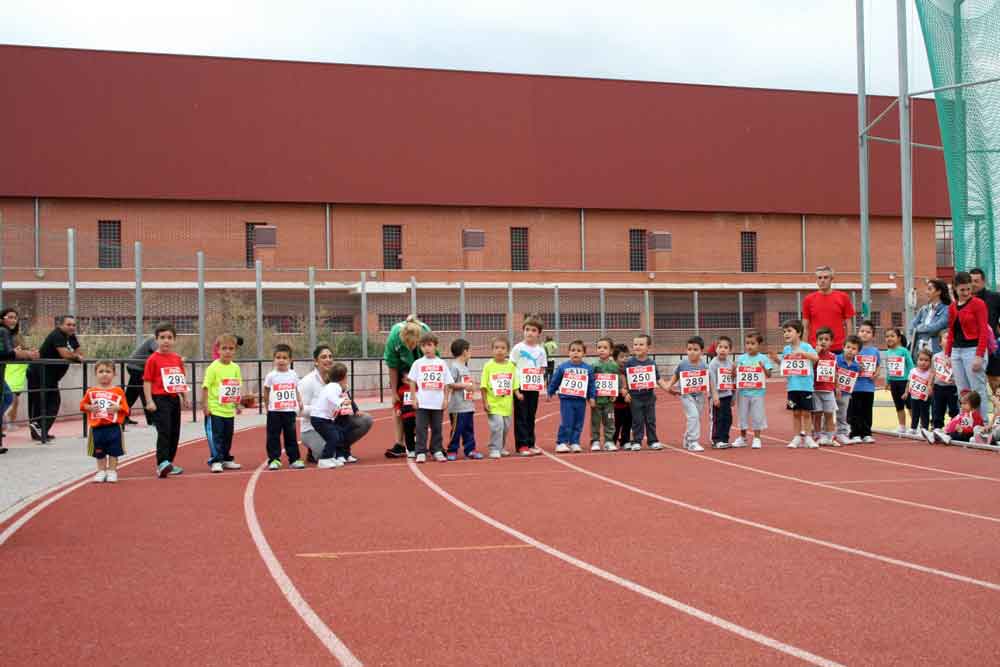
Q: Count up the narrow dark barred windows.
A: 6